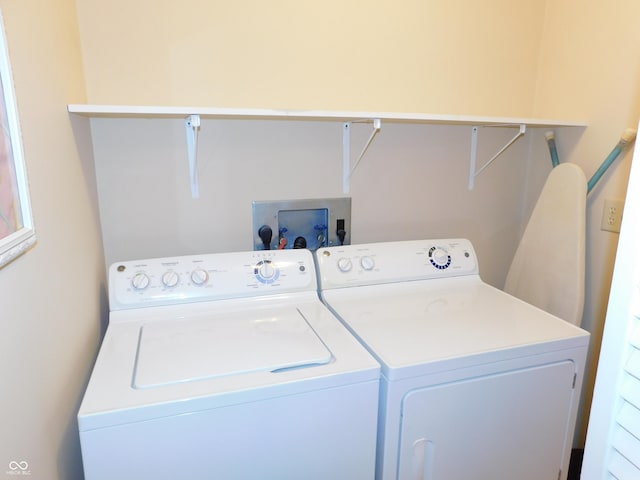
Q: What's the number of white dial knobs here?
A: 7